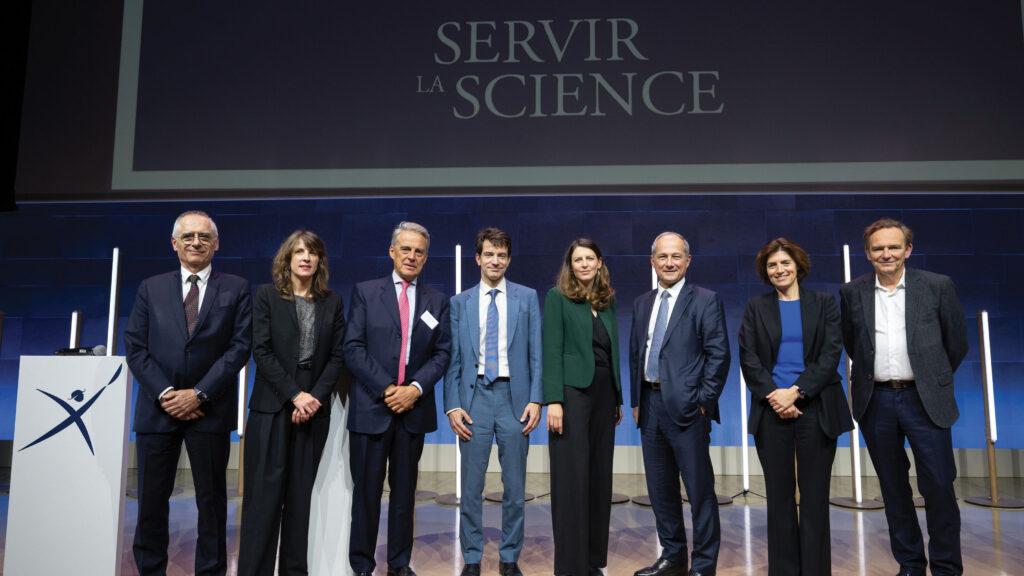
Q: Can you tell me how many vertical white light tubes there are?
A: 8